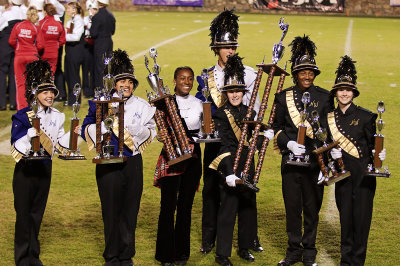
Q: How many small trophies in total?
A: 5